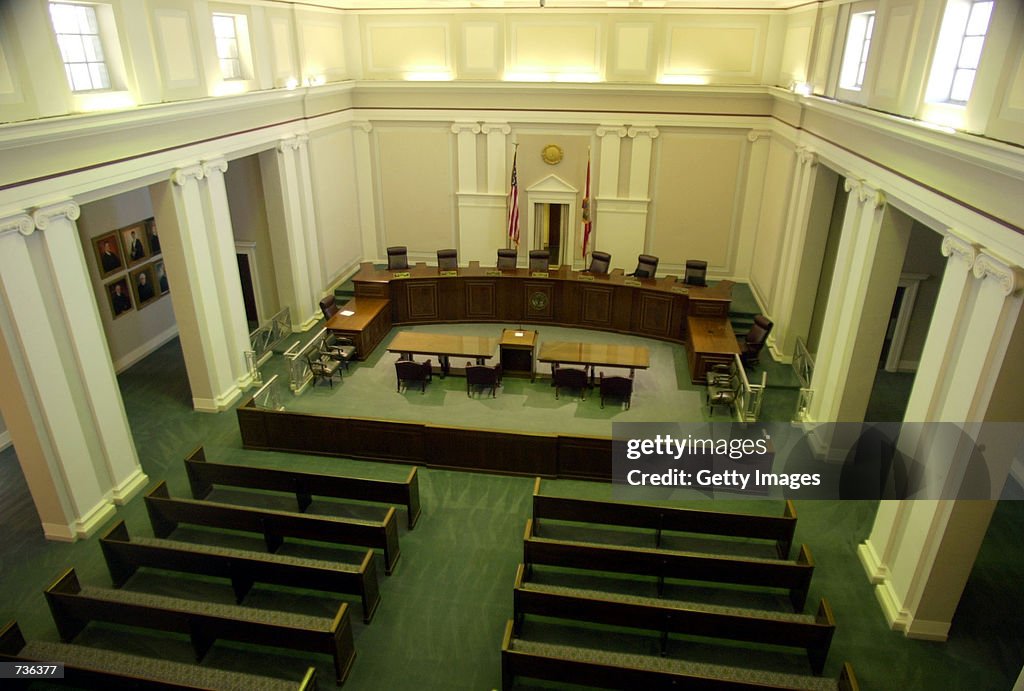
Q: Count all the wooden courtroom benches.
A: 9